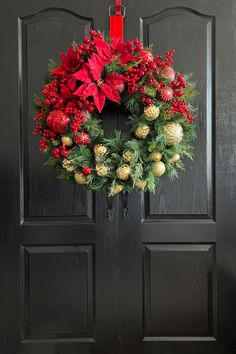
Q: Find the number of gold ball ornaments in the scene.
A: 15